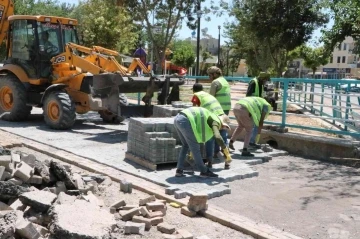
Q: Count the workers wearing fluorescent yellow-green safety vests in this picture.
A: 5